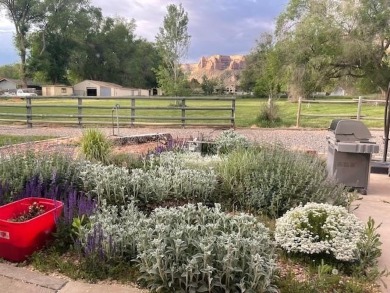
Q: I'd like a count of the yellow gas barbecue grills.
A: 0